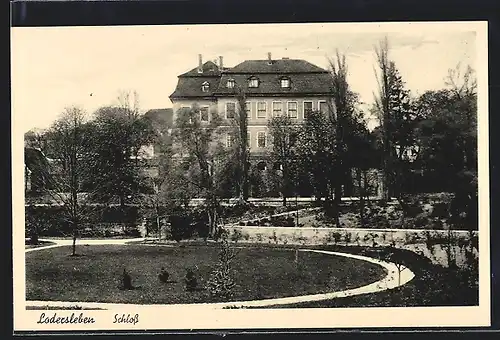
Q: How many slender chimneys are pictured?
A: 3